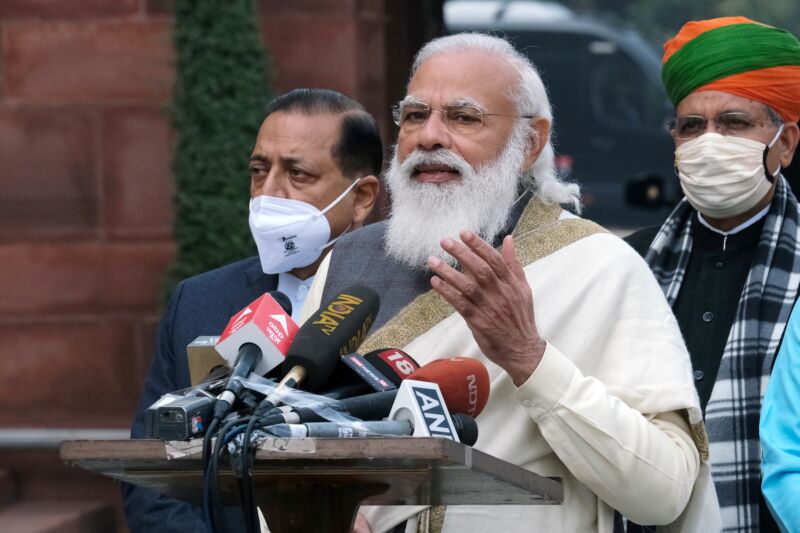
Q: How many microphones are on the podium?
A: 6